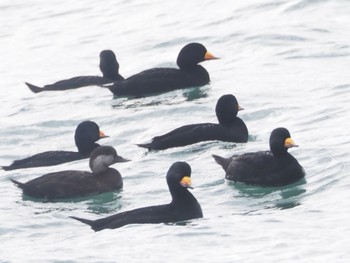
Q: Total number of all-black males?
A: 6